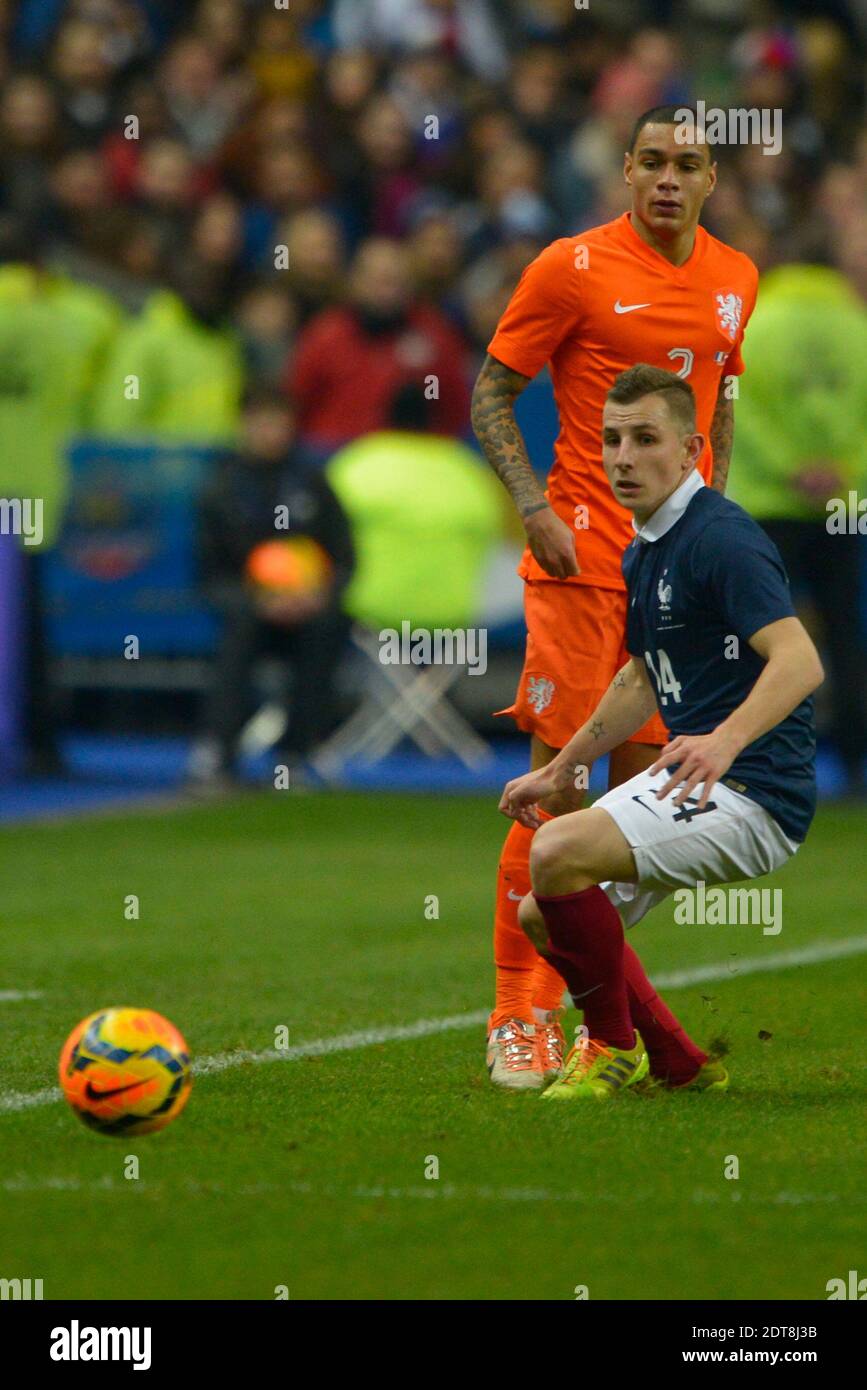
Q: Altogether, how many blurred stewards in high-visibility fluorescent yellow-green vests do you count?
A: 4